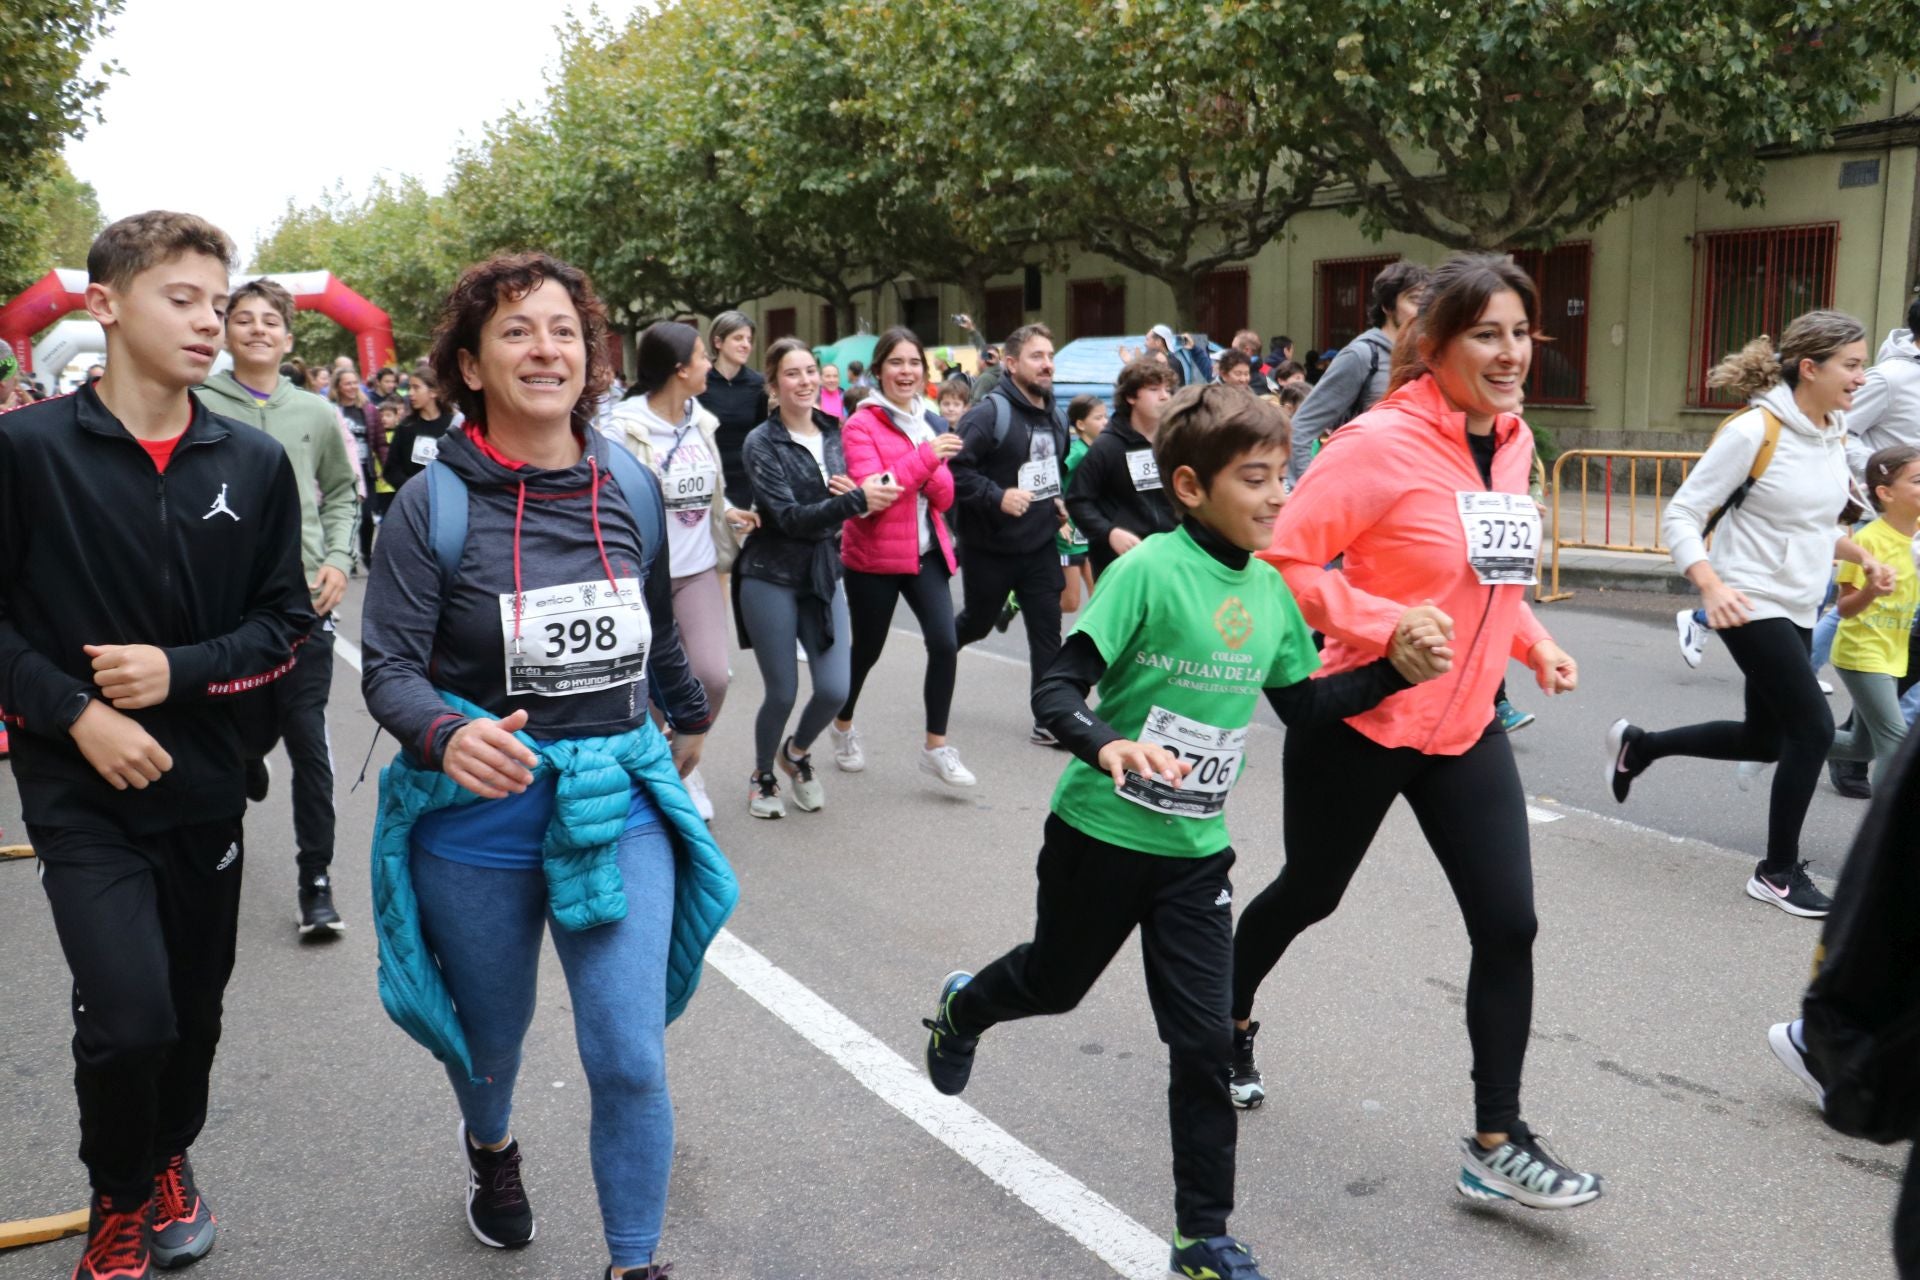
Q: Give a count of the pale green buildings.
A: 1